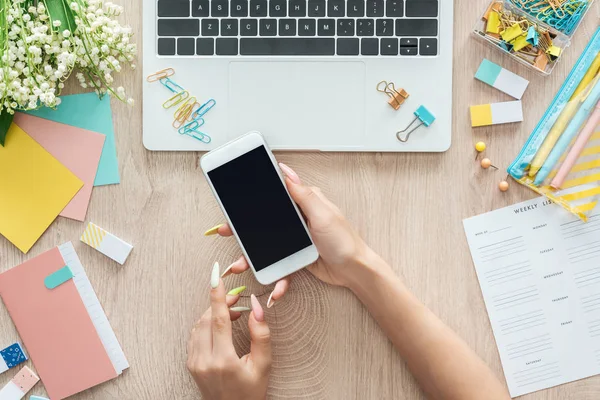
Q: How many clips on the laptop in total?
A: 11